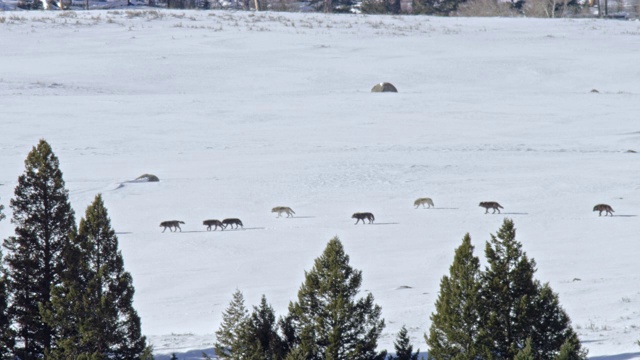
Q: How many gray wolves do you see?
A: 8